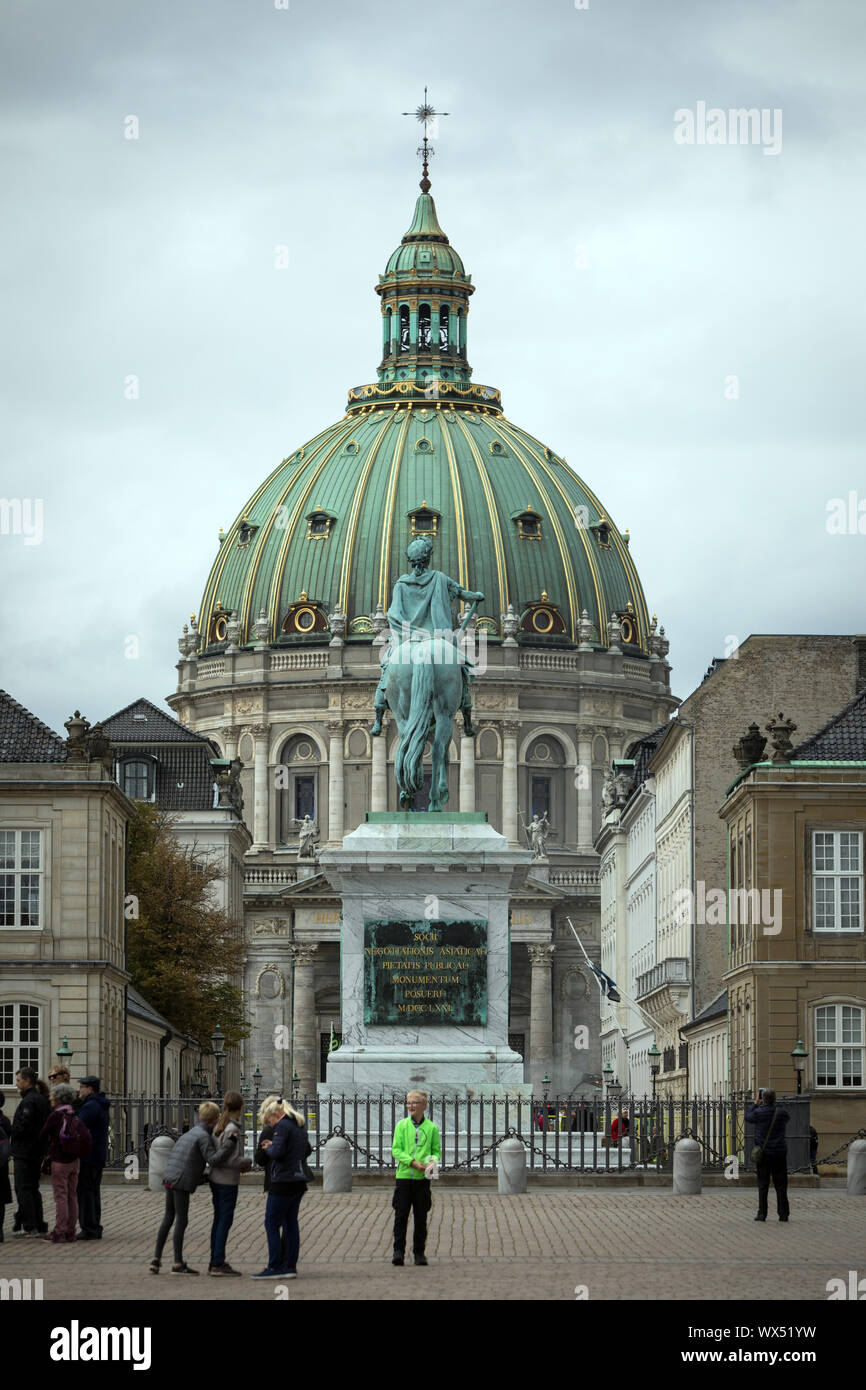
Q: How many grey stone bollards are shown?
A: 5